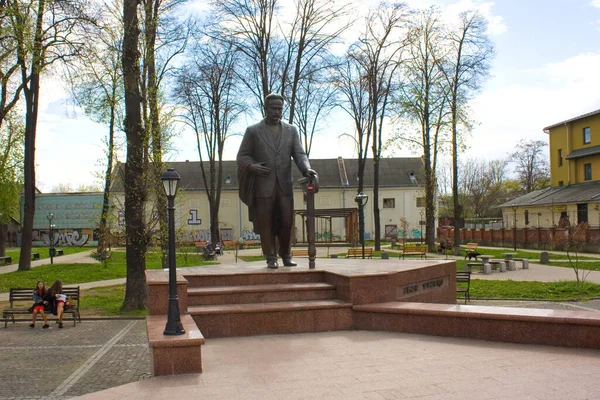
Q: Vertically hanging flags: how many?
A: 0